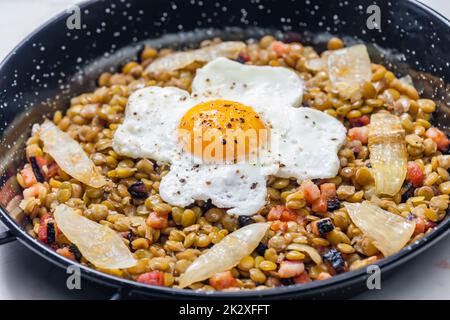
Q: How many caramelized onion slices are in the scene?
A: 7